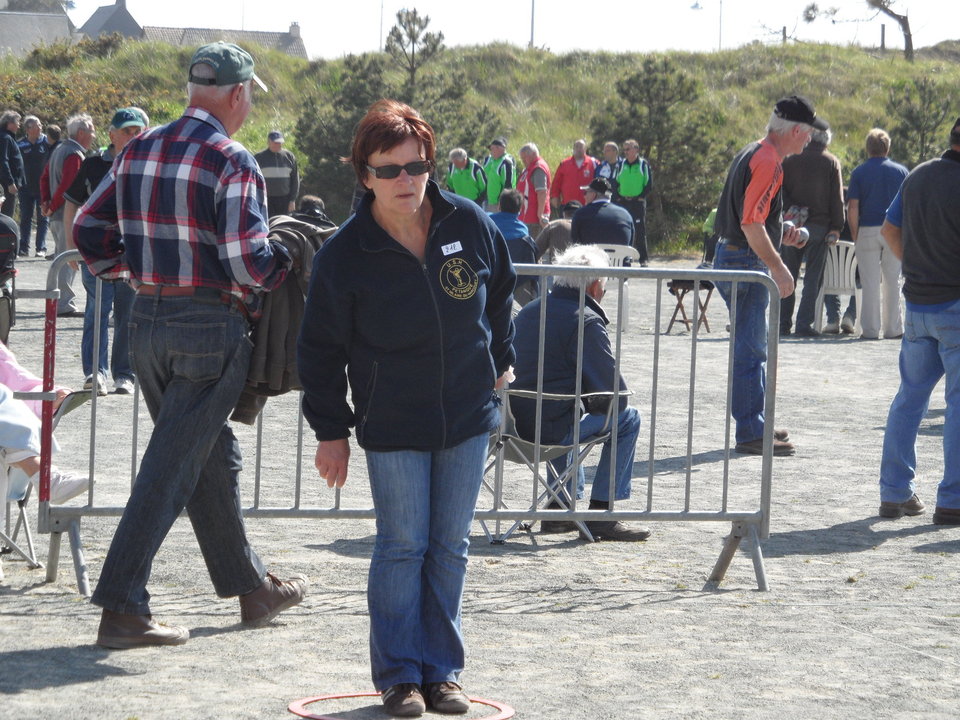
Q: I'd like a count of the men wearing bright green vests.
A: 3